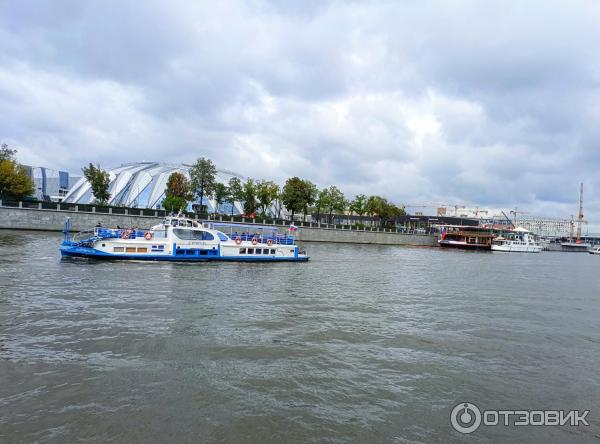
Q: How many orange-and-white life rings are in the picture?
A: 5